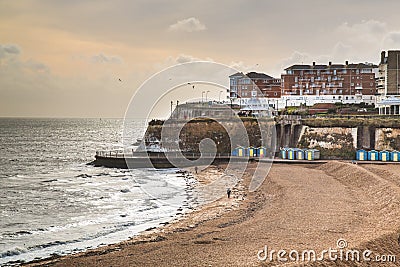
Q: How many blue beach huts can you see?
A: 11